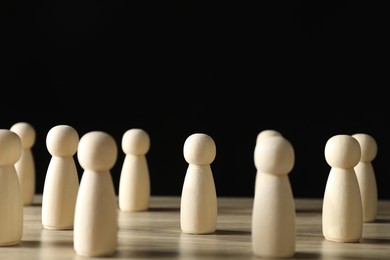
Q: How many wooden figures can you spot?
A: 10